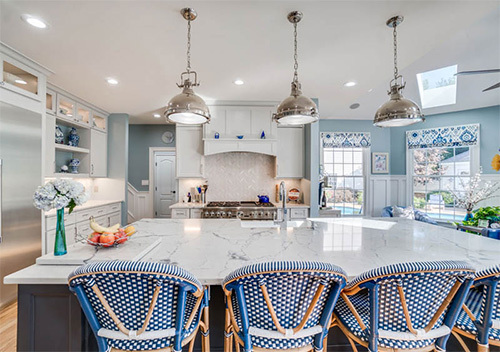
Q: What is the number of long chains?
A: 3